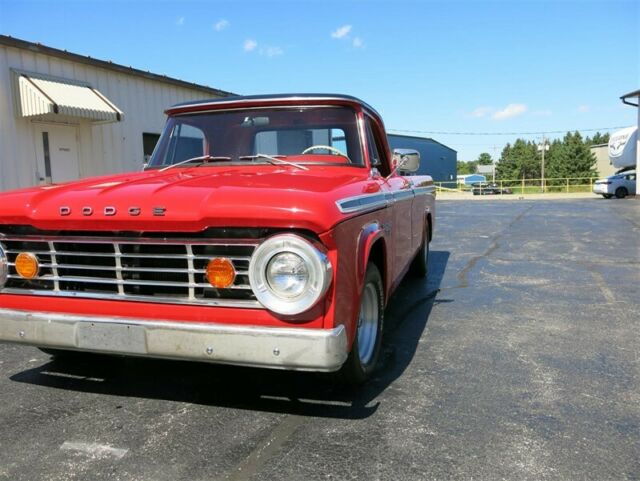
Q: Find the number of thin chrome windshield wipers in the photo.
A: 2